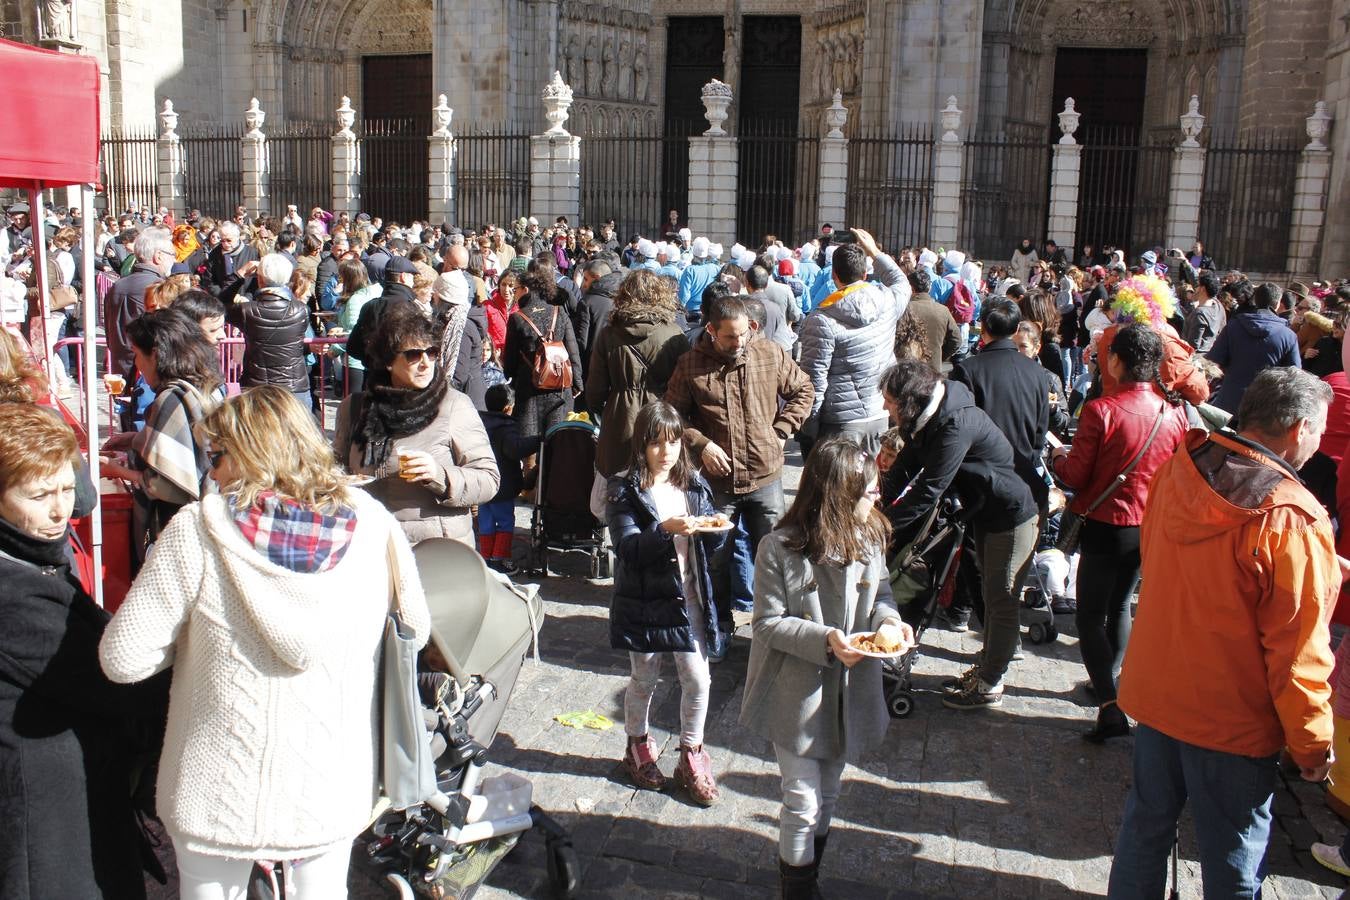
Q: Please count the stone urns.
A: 11